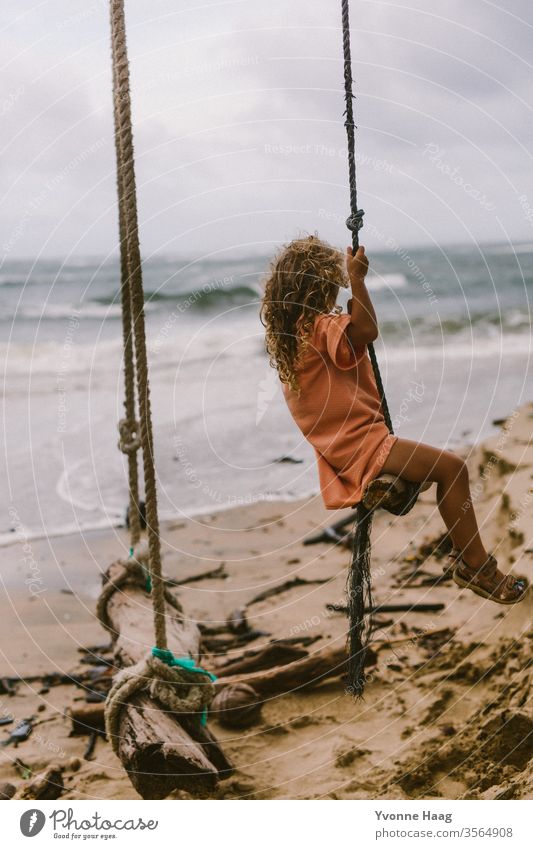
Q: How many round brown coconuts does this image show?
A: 1